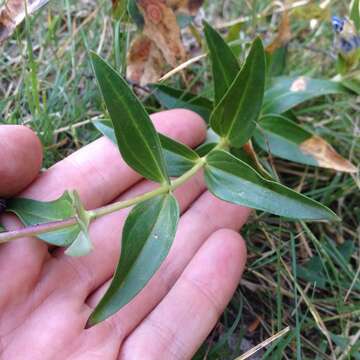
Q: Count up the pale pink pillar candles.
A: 0